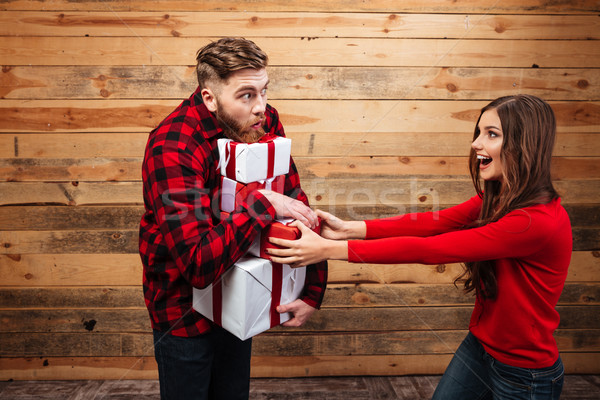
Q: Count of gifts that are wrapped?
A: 4